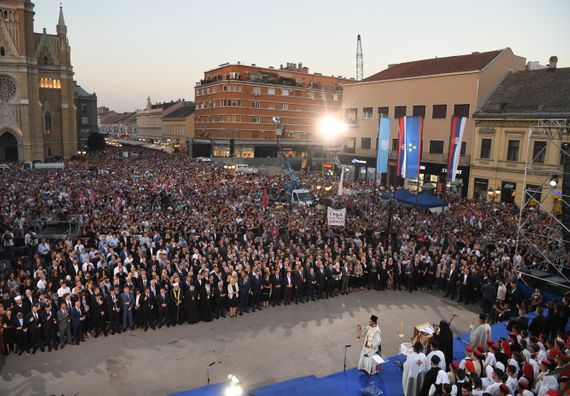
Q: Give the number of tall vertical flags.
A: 4